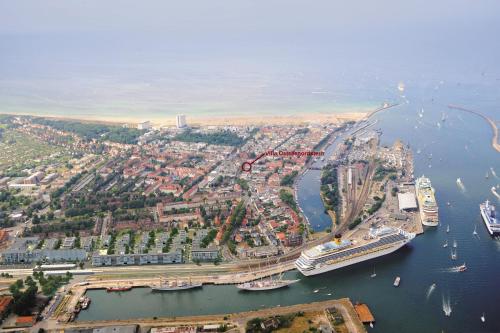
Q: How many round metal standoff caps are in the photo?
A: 0